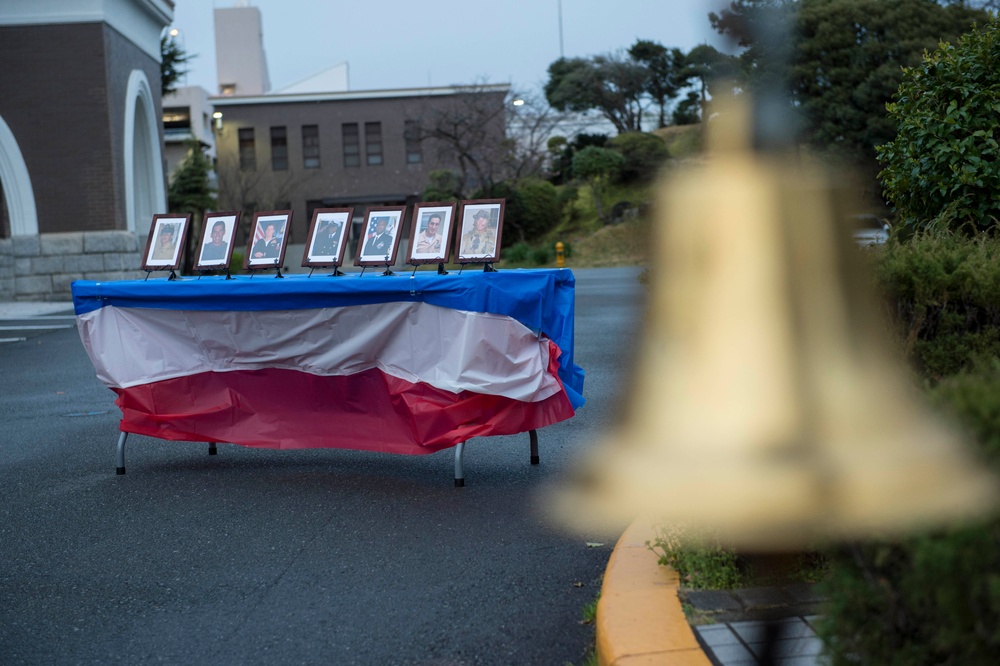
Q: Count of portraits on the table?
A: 7